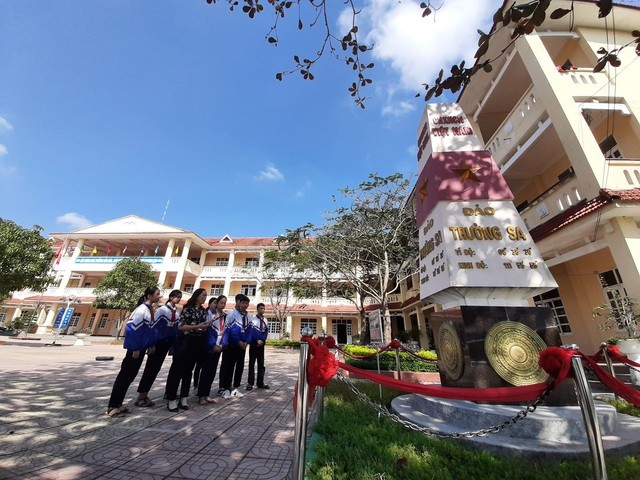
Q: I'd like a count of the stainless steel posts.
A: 5